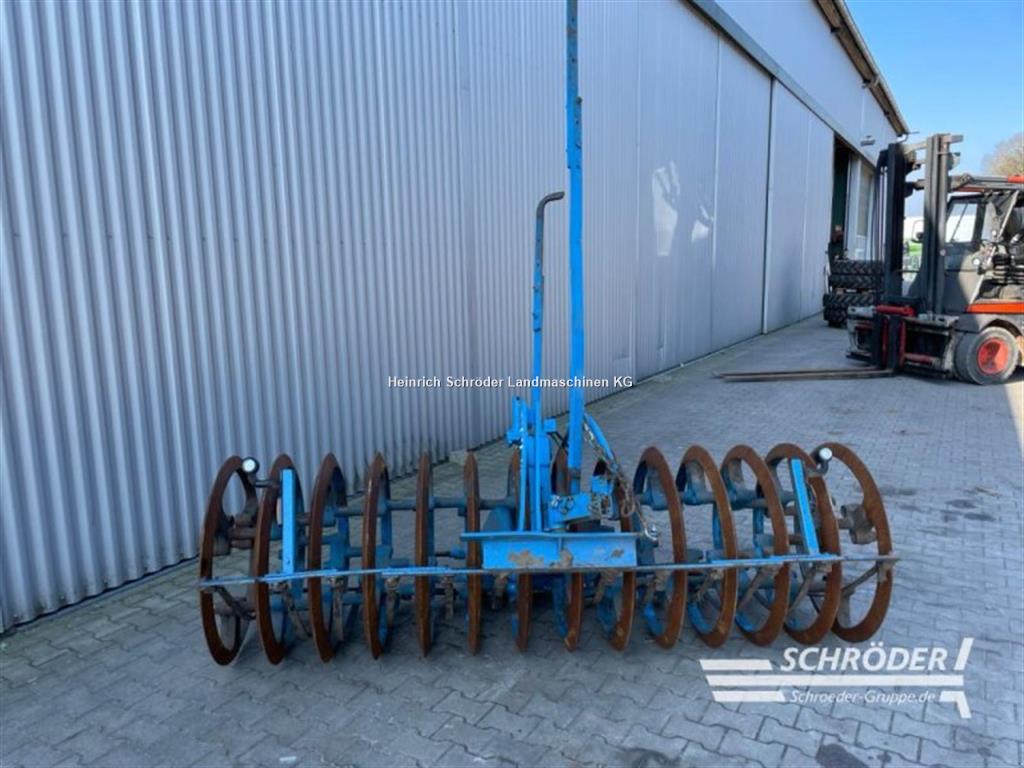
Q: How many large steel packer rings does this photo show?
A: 14